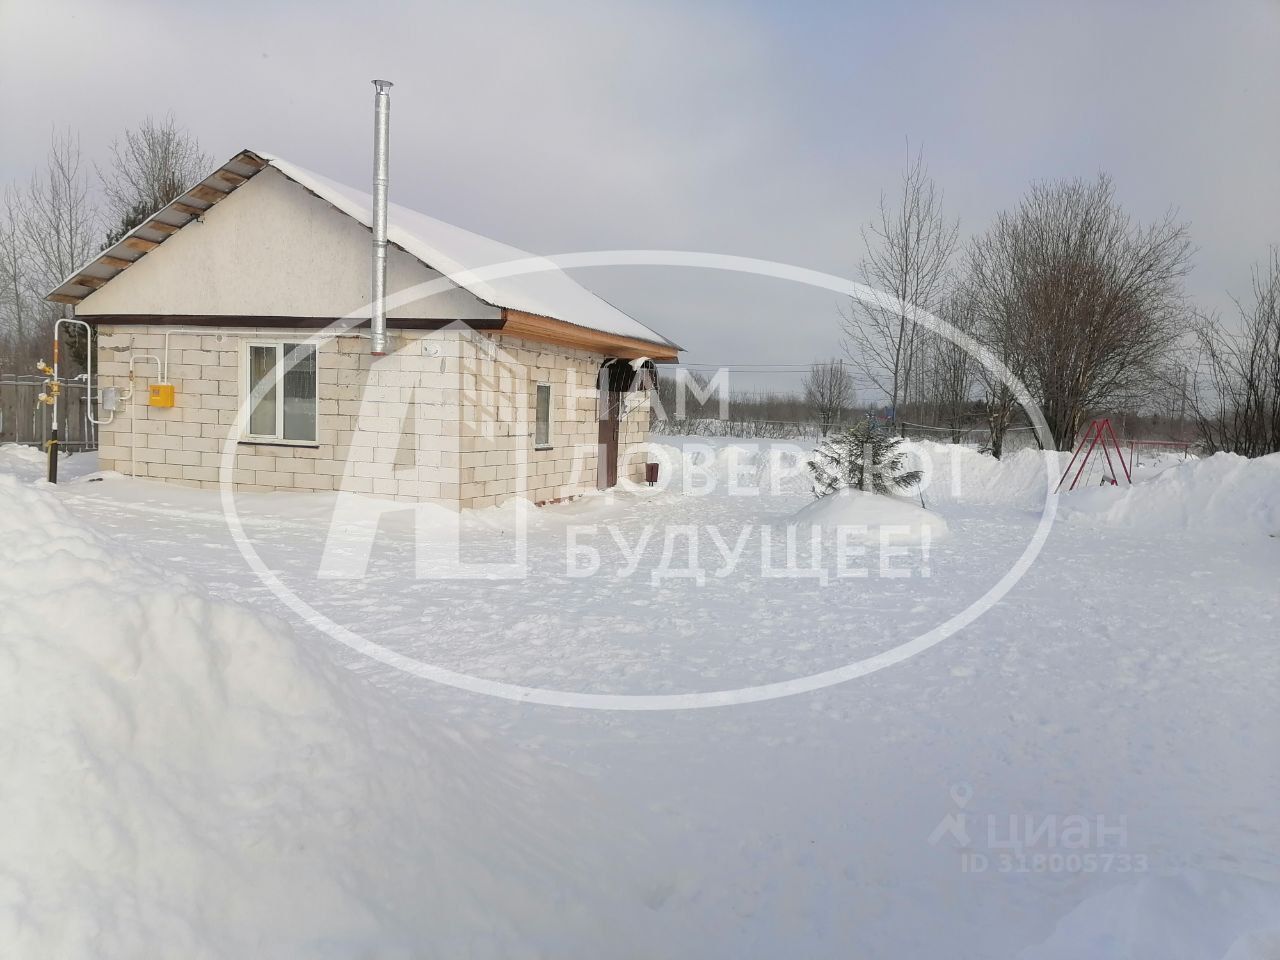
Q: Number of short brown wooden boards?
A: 9